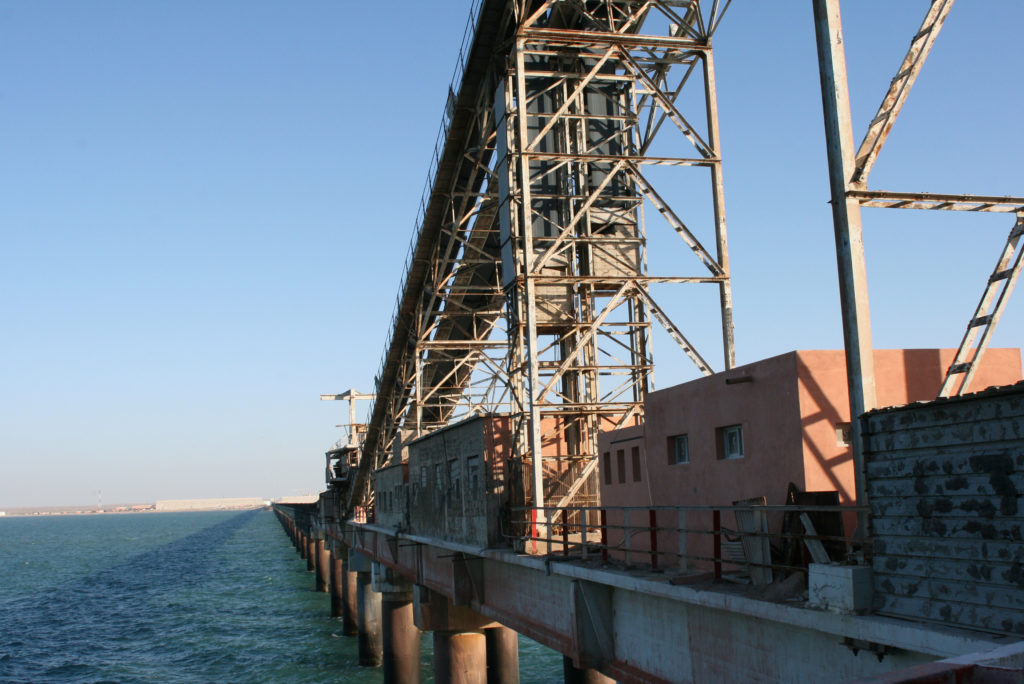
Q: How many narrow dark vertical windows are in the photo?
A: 3